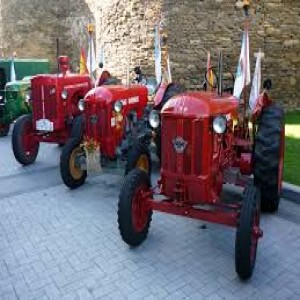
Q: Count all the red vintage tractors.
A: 3